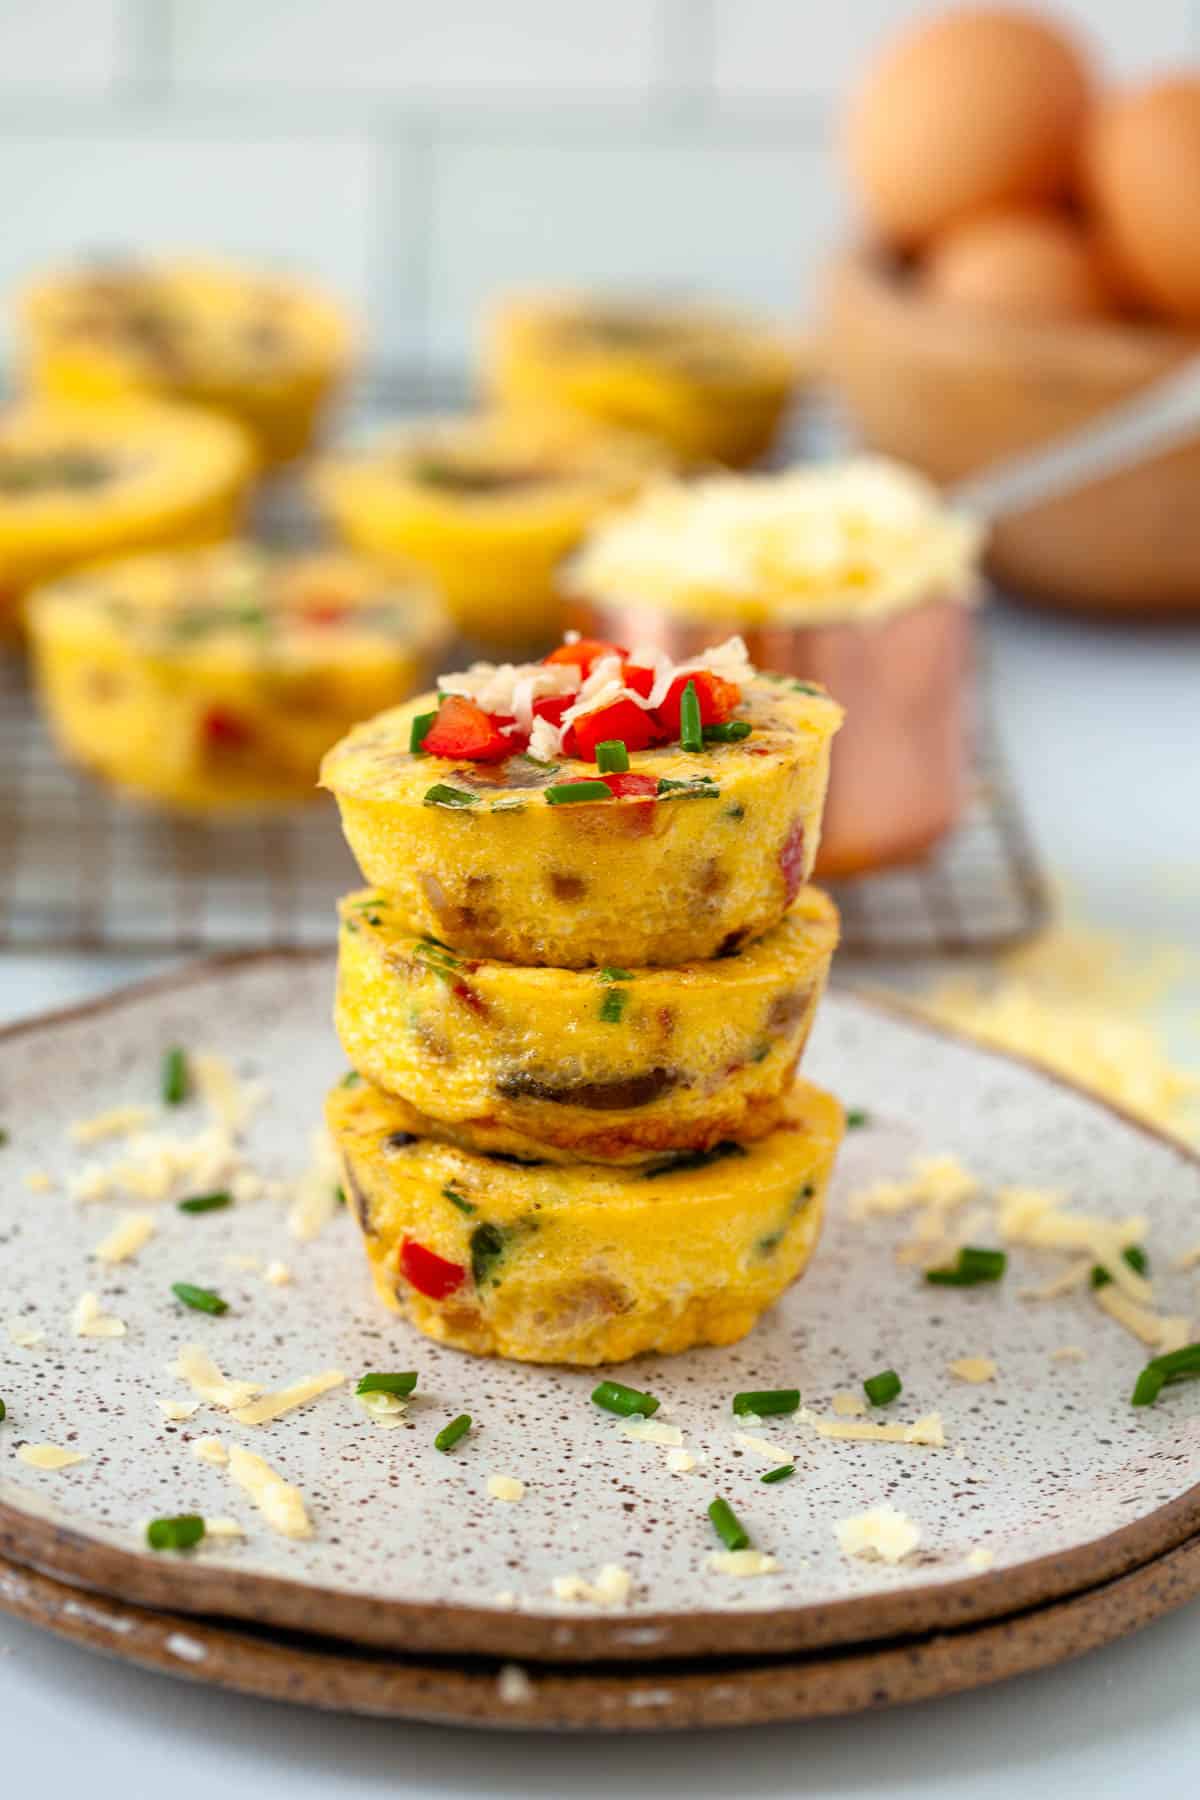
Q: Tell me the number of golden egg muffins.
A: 8